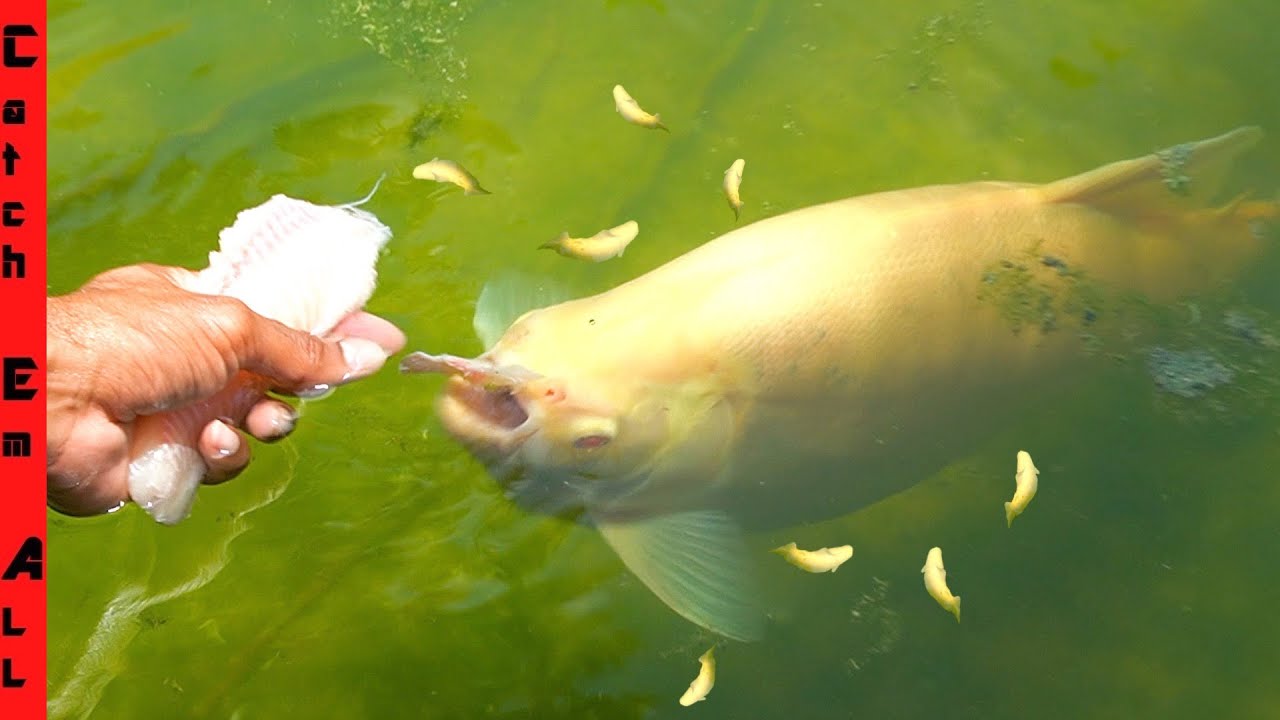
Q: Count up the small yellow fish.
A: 8